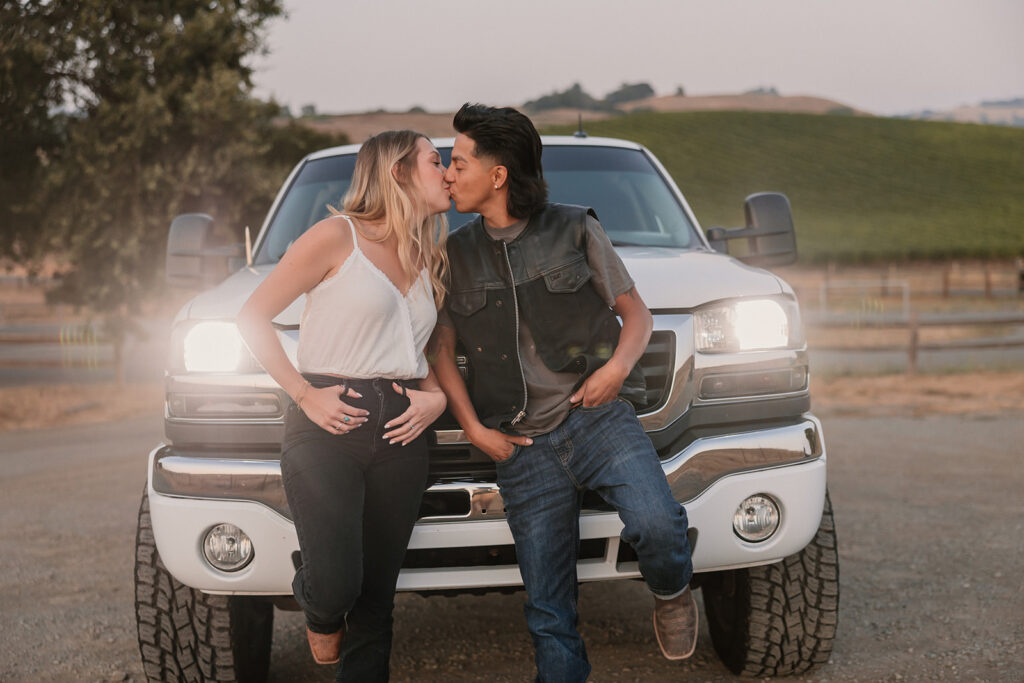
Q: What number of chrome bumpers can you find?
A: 1